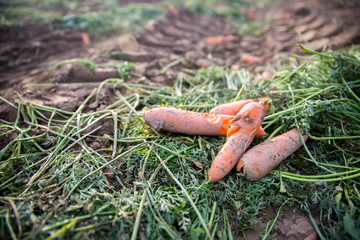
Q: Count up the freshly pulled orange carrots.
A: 4